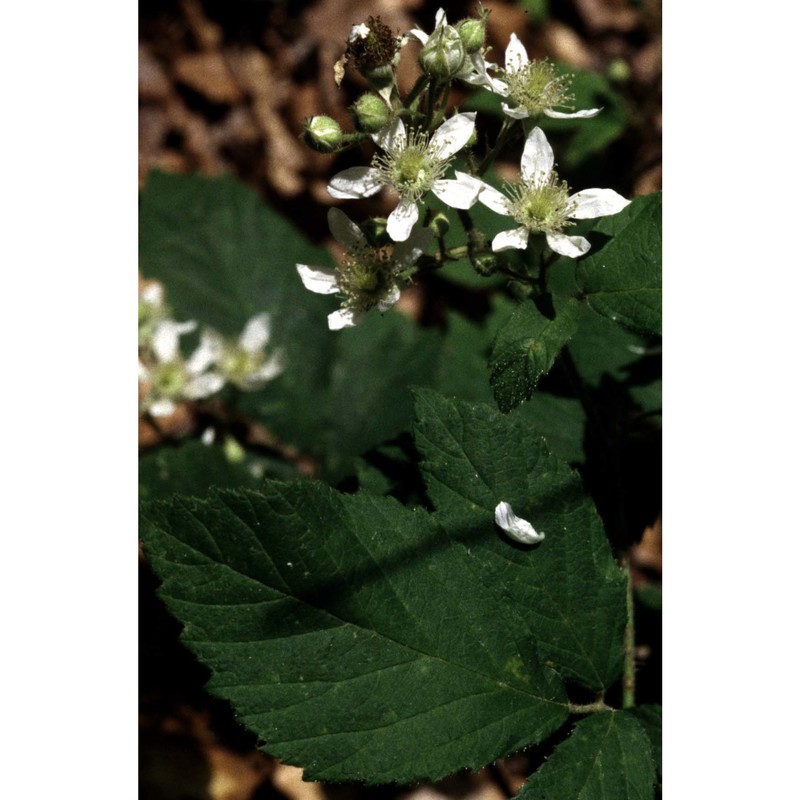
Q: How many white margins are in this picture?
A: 2